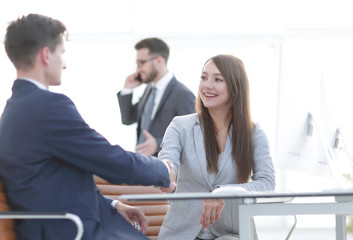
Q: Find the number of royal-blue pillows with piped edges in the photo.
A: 0